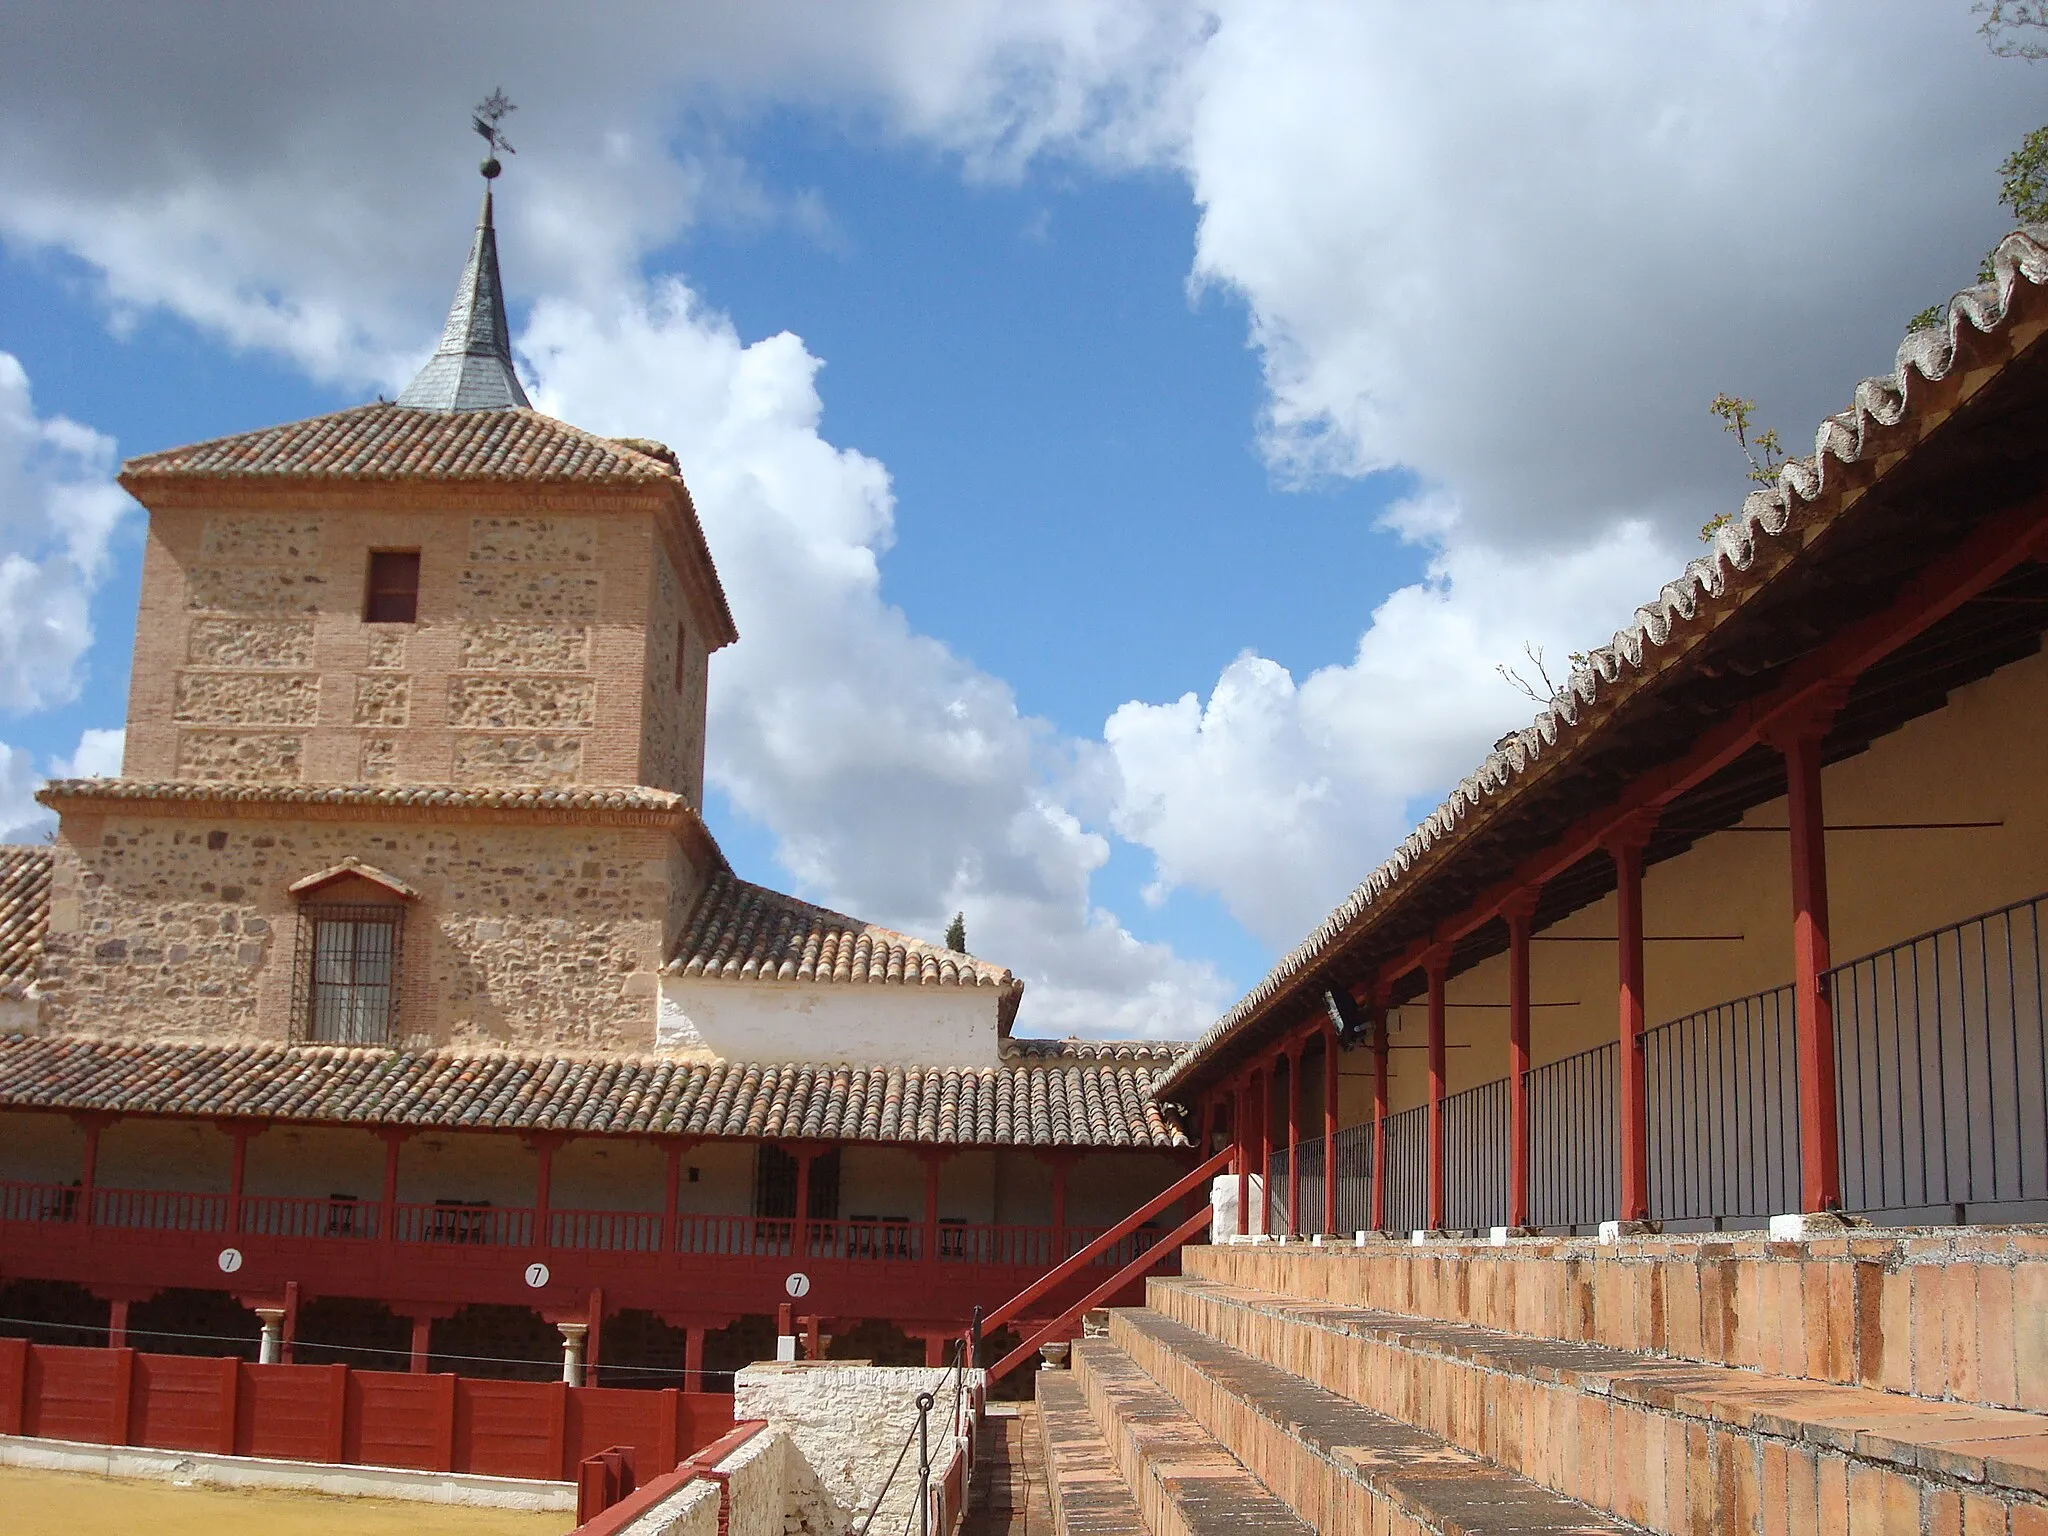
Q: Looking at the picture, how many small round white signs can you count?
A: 3